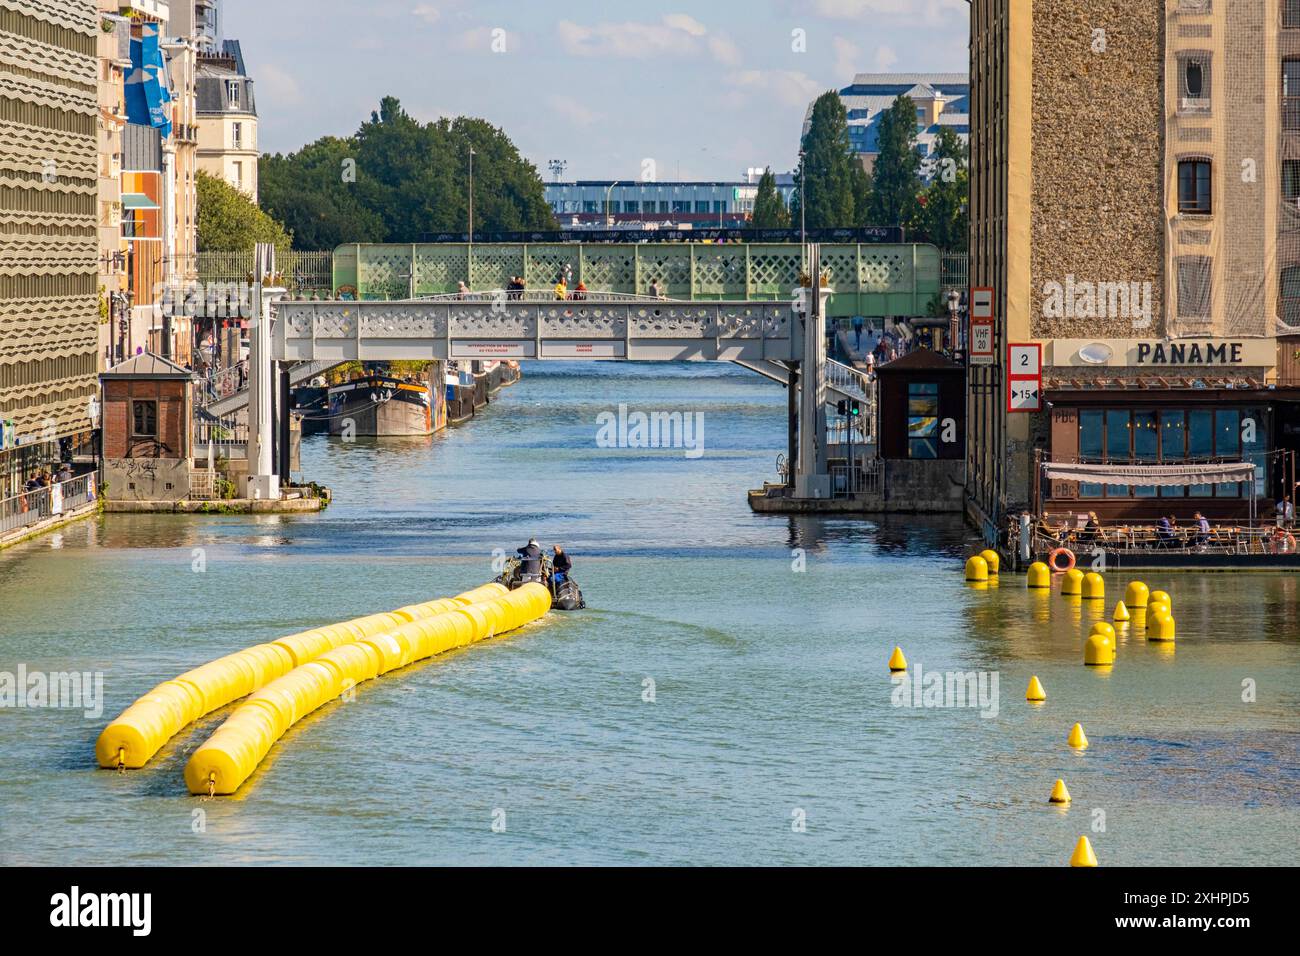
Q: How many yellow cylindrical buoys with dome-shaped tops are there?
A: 11